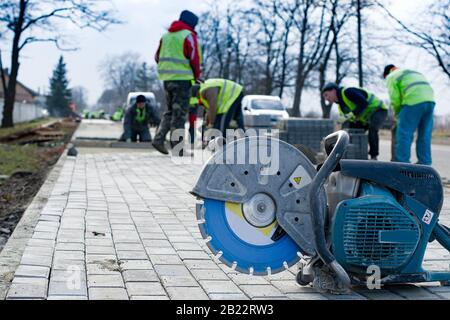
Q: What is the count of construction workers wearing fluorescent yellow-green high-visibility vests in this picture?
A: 5